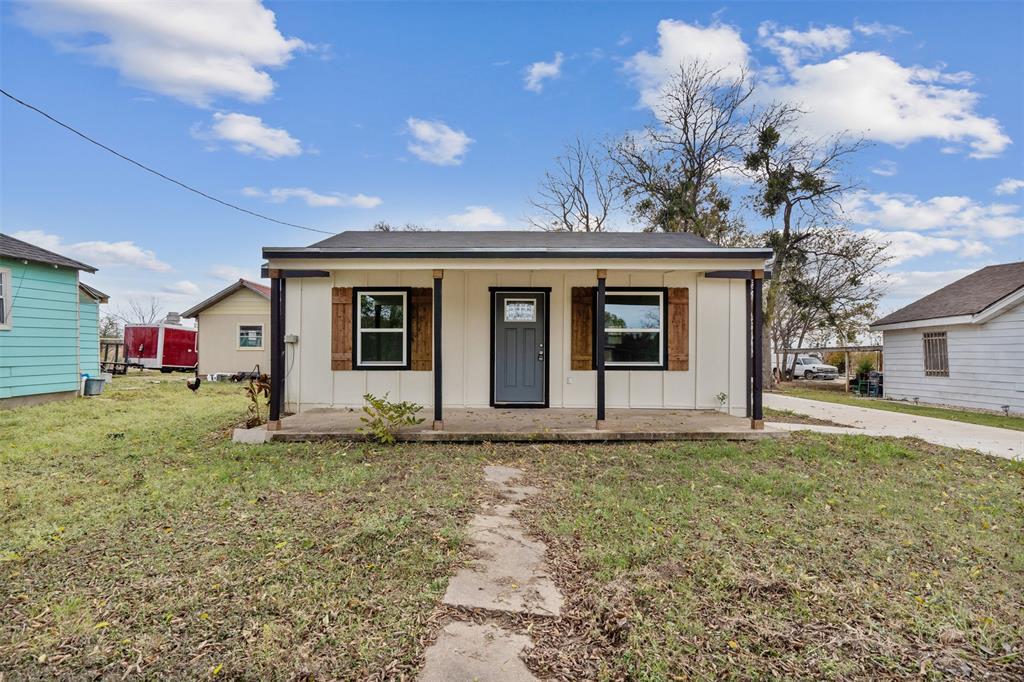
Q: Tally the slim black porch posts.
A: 4